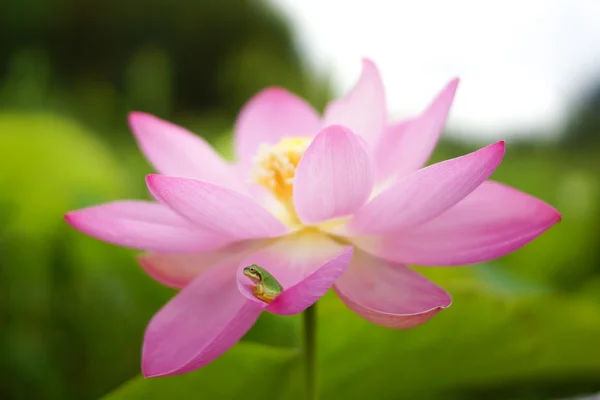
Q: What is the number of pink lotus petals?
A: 13